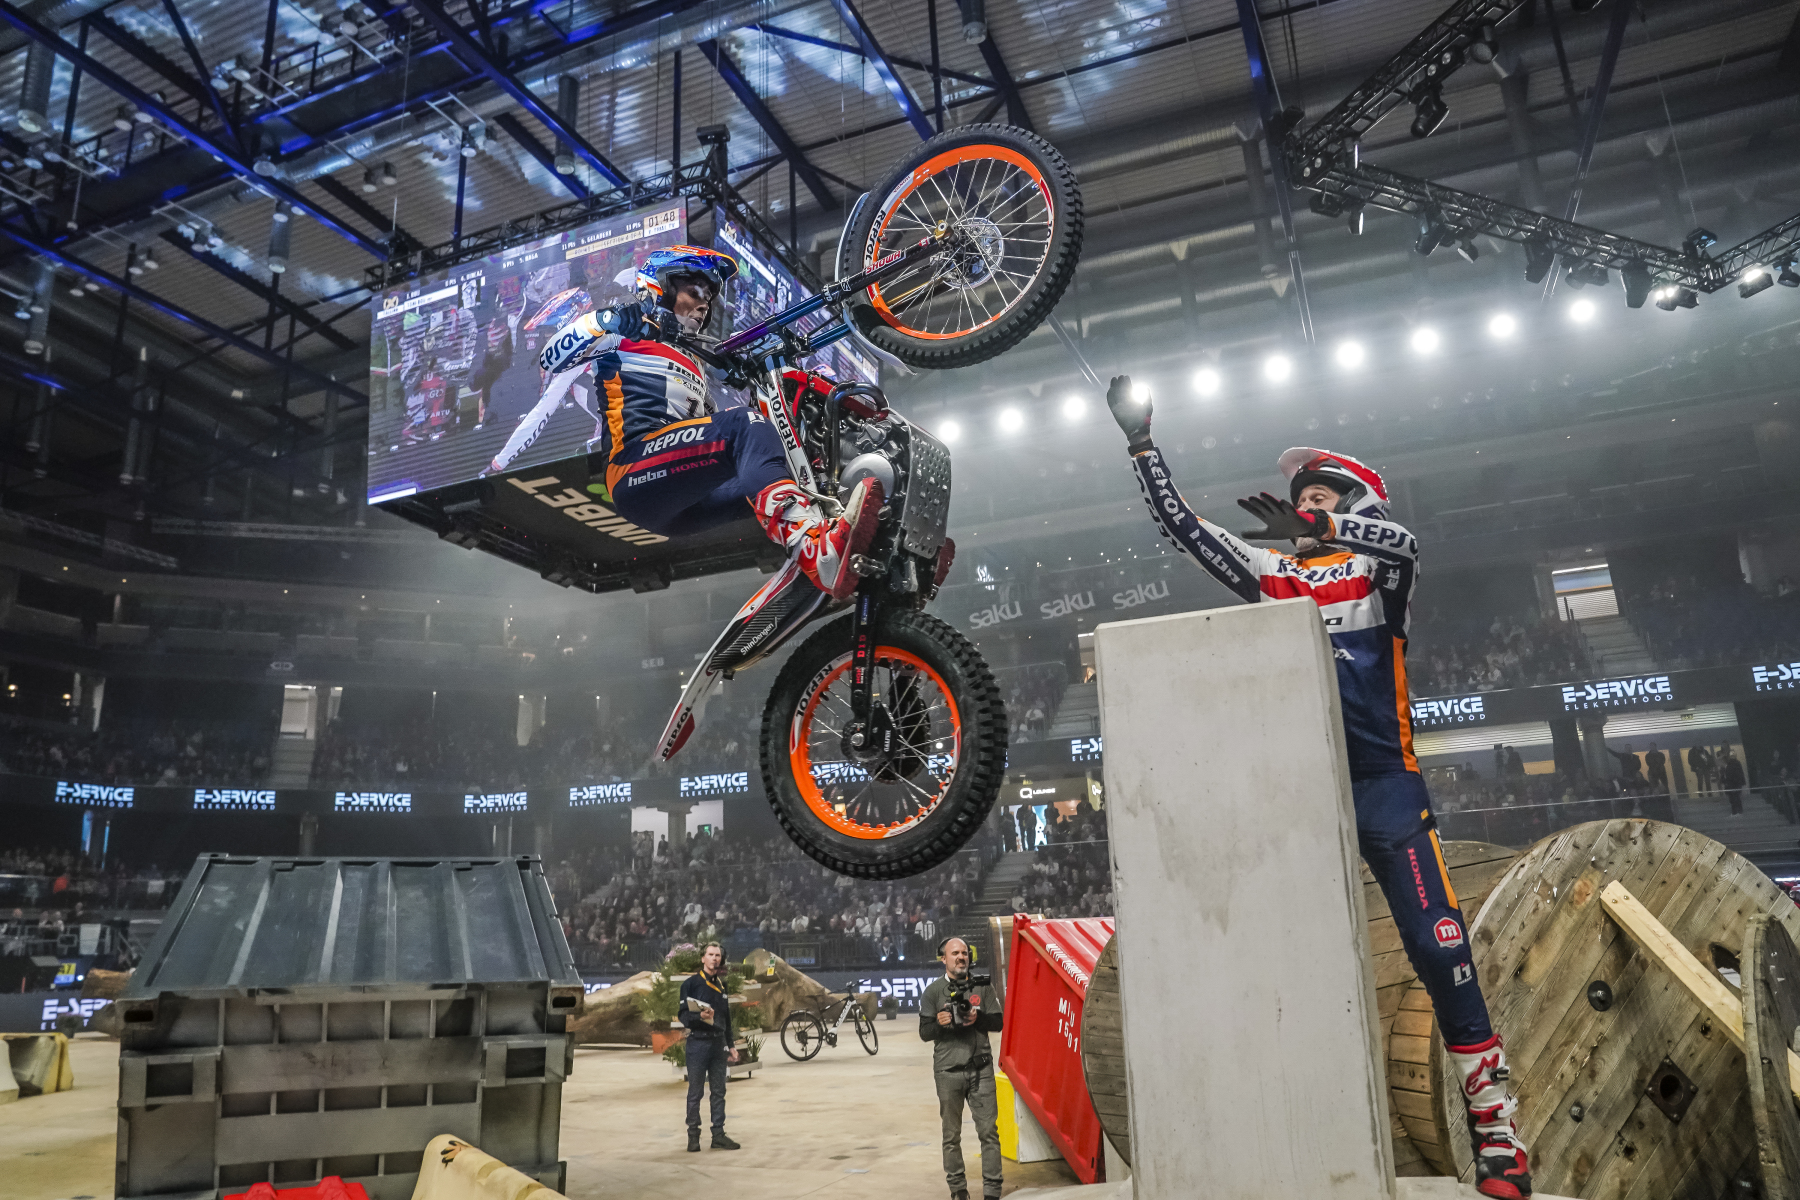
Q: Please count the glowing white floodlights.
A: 10